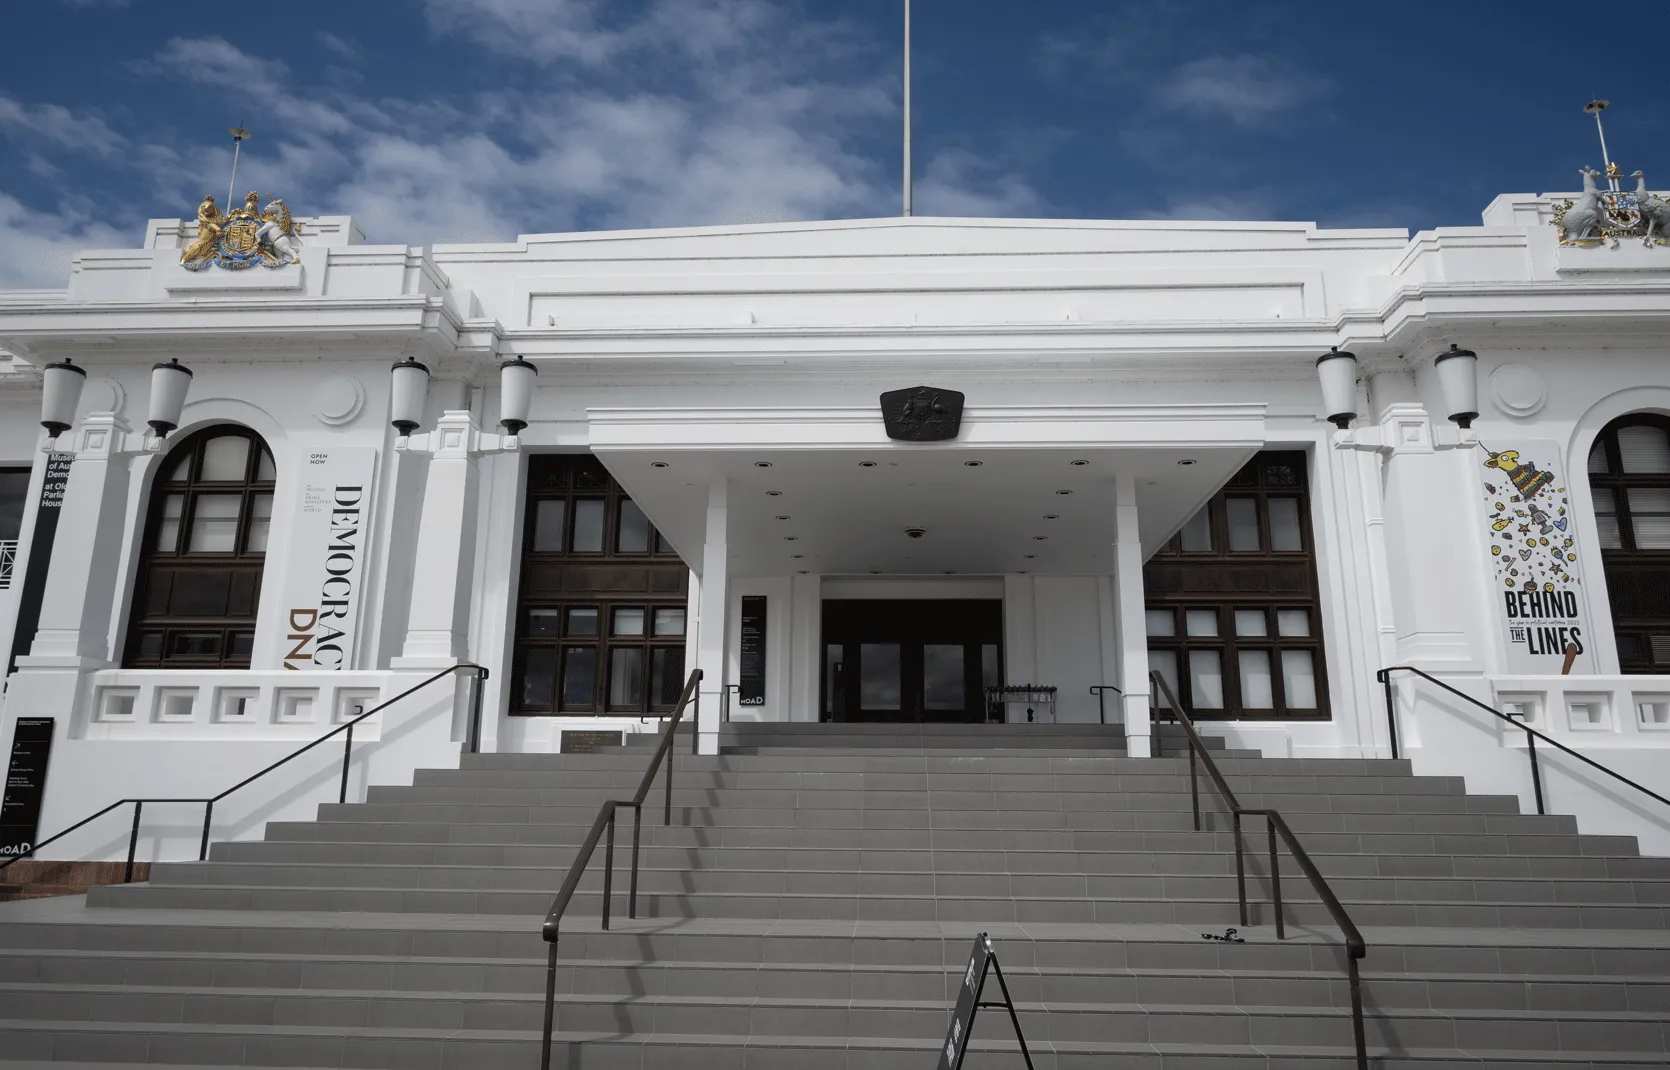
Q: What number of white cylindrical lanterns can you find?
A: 6